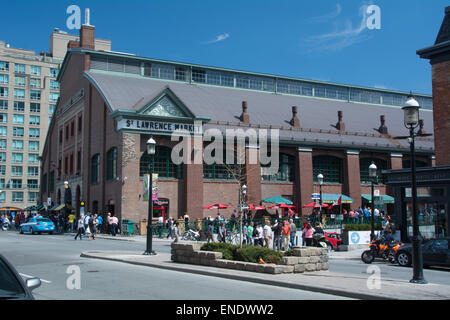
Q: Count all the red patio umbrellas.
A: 4